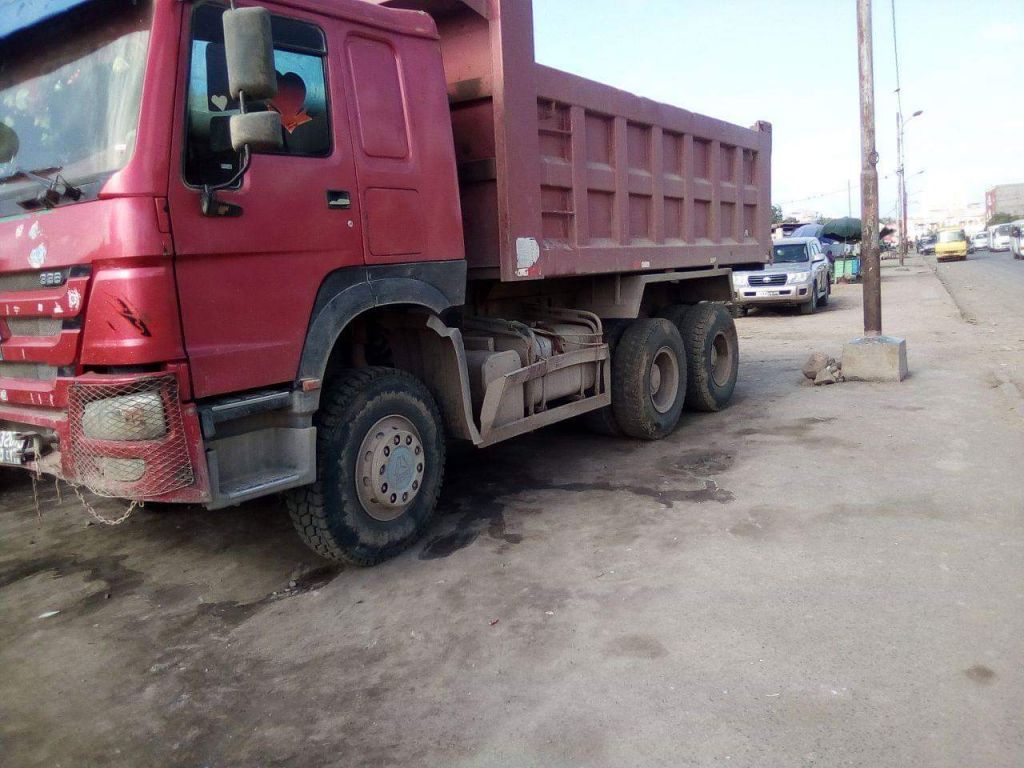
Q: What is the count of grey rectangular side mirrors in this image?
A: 2